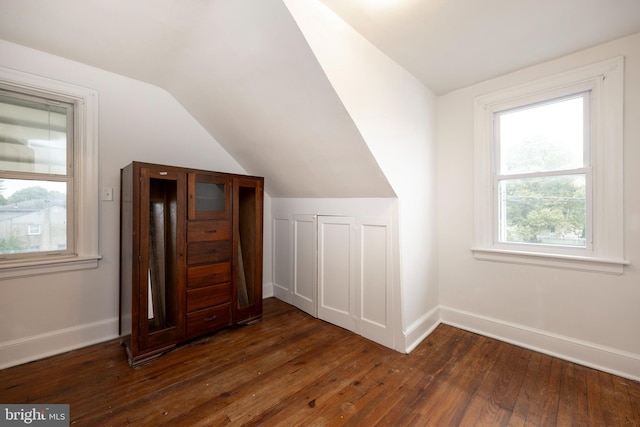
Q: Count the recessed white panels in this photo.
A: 4